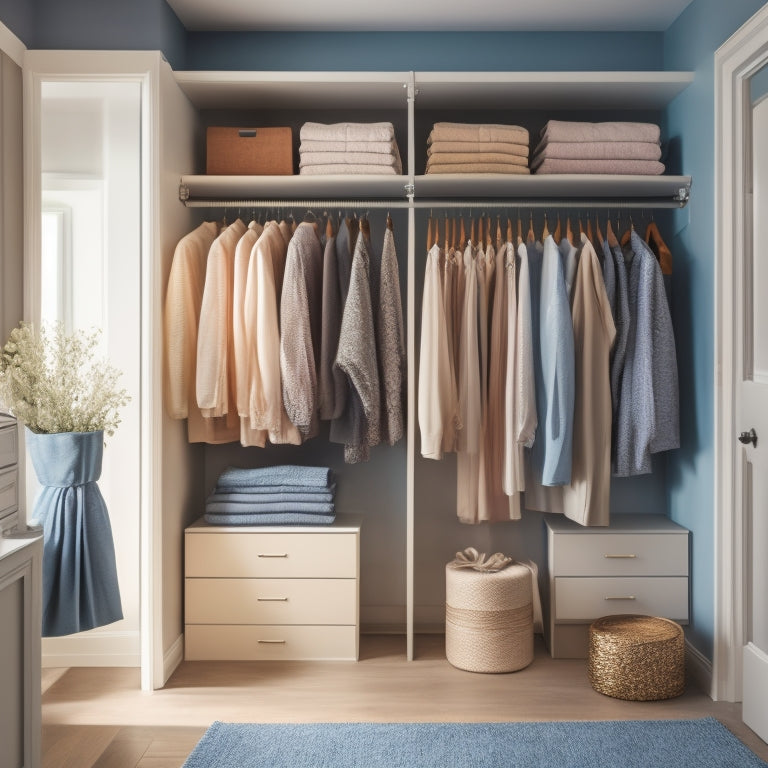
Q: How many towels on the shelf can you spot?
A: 11